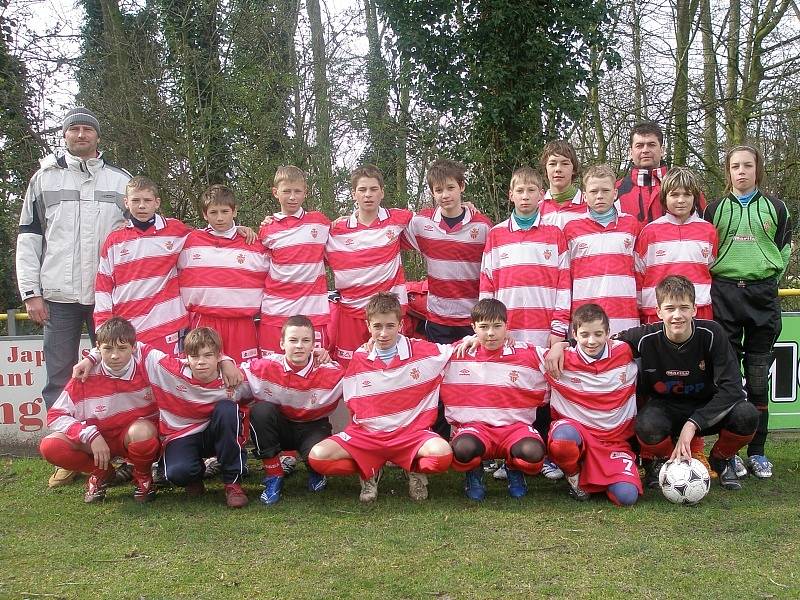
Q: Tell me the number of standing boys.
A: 10